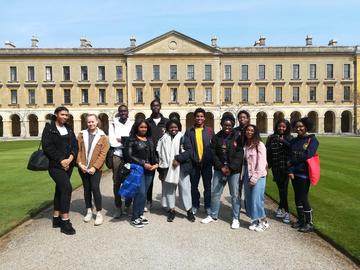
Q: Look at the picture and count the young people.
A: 12